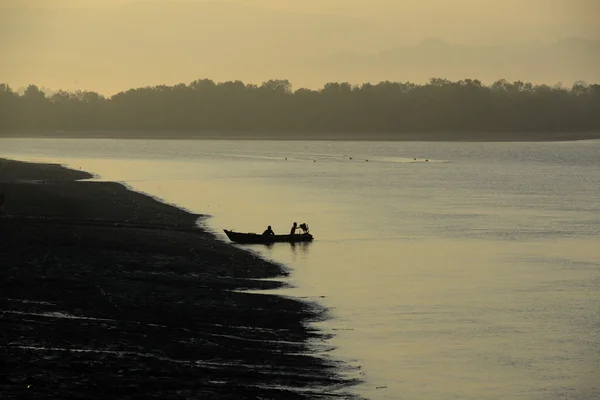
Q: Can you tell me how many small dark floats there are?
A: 6